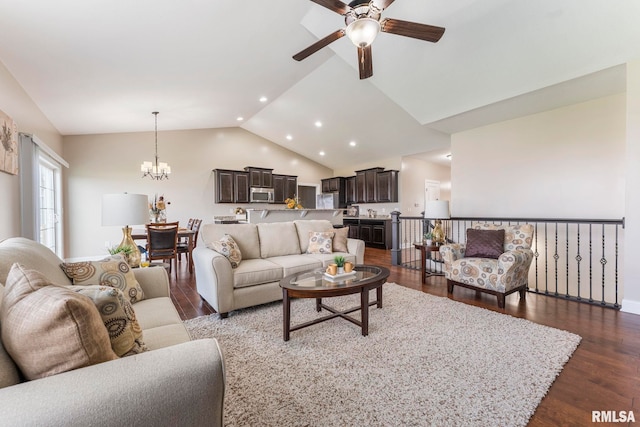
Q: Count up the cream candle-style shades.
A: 5